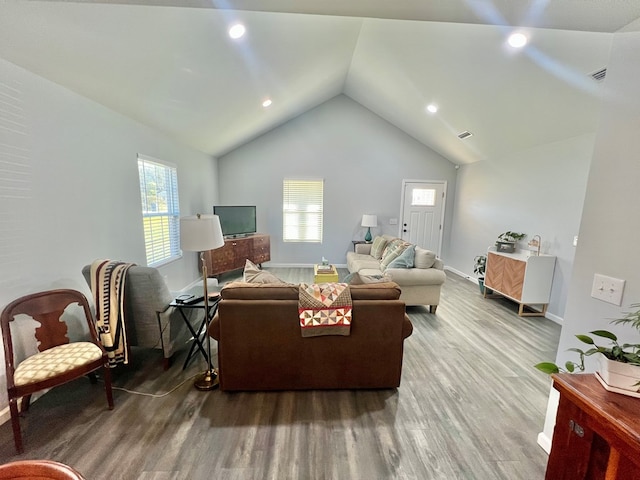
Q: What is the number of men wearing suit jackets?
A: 0